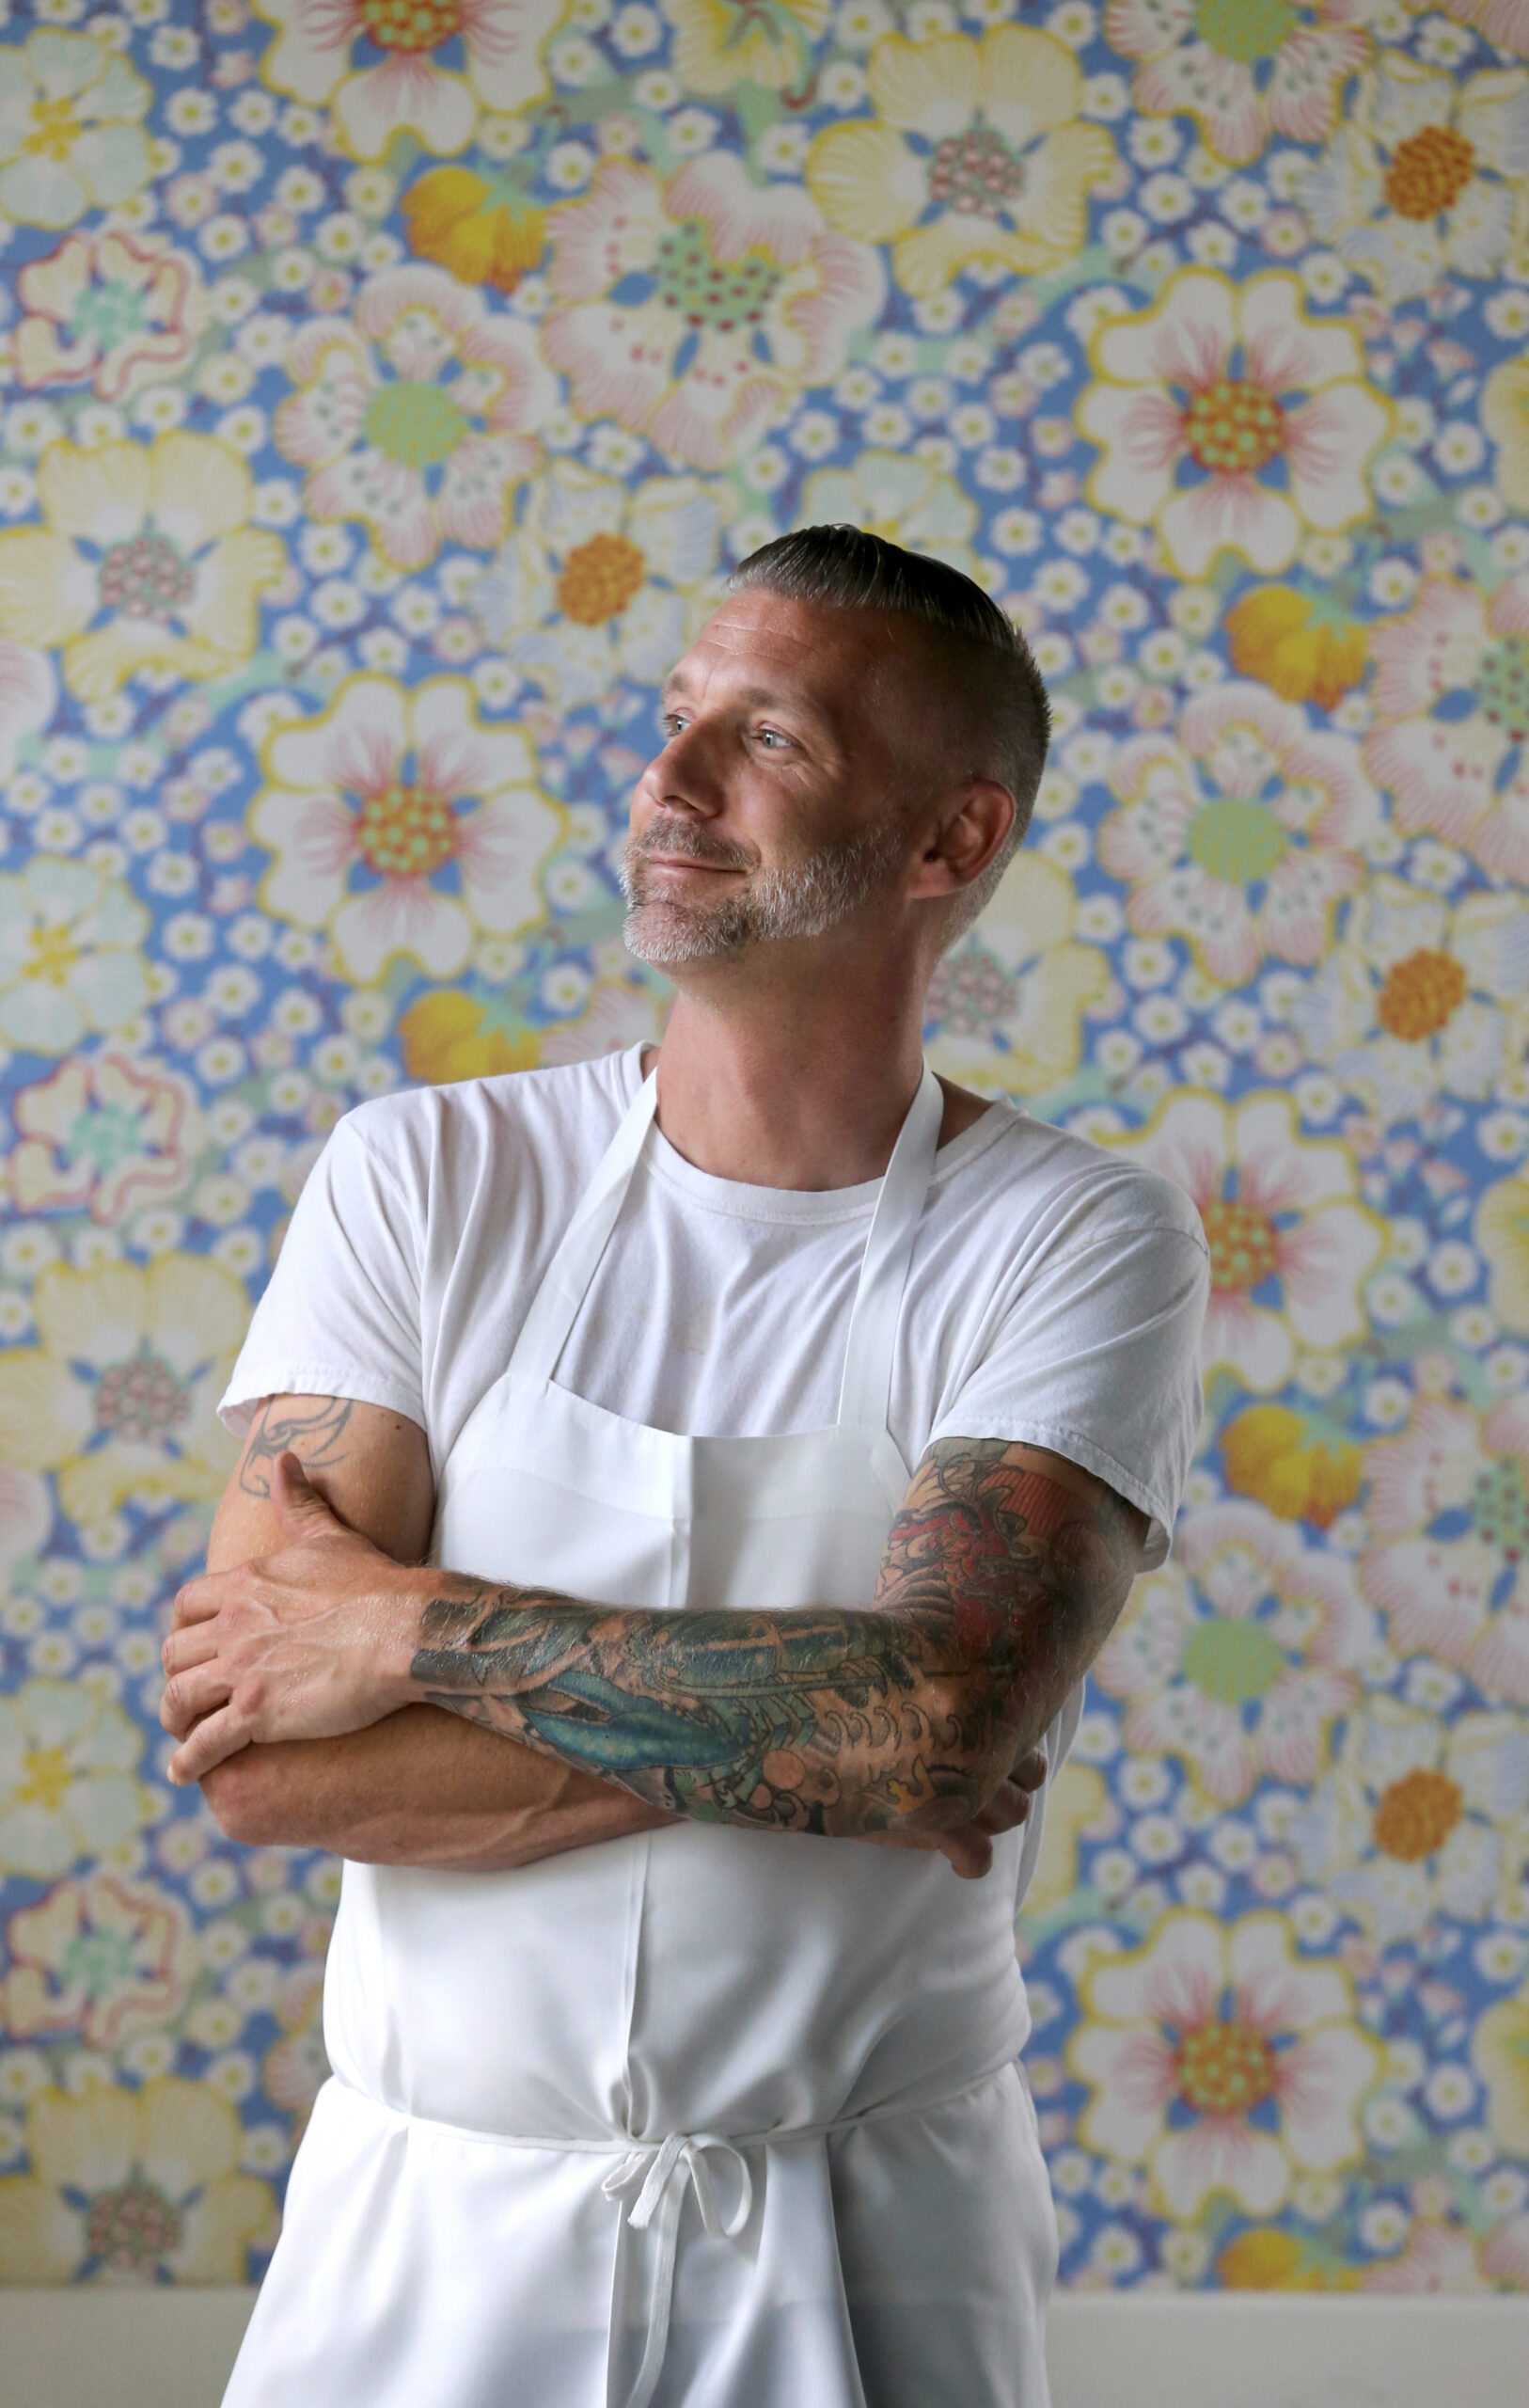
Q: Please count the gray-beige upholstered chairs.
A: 0